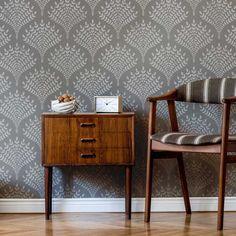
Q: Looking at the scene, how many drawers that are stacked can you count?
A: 3